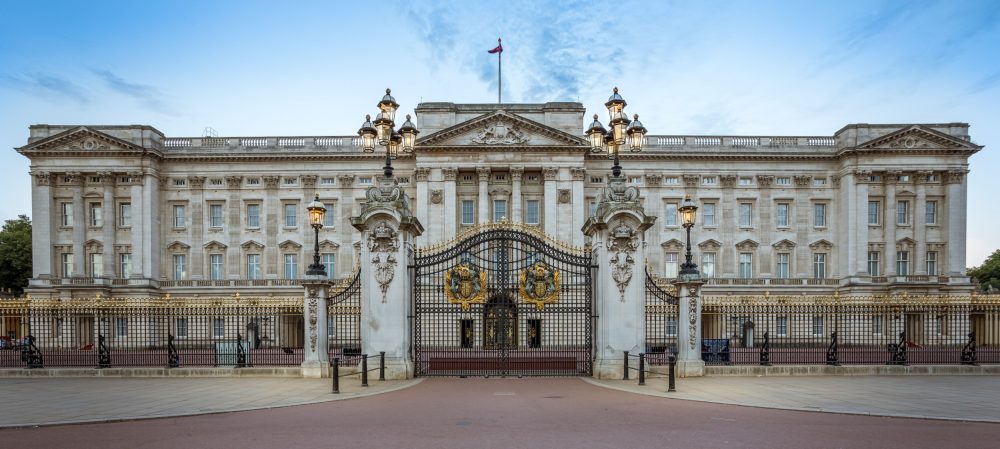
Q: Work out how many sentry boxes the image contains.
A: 2